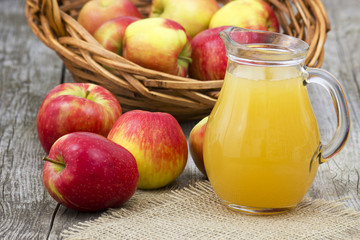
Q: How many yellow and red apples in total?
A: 10